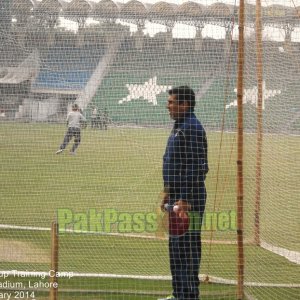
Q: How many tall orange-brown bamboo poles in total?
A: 2